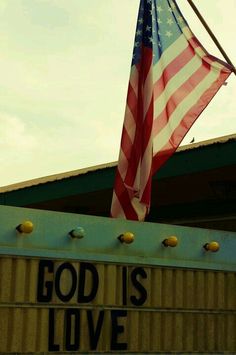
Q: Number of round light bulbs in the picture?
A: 5